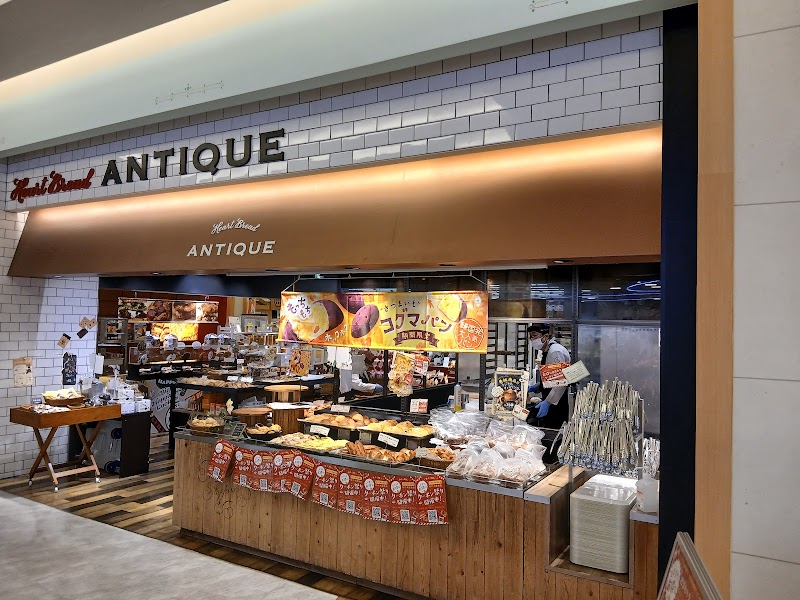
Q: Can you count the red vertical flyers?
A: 10